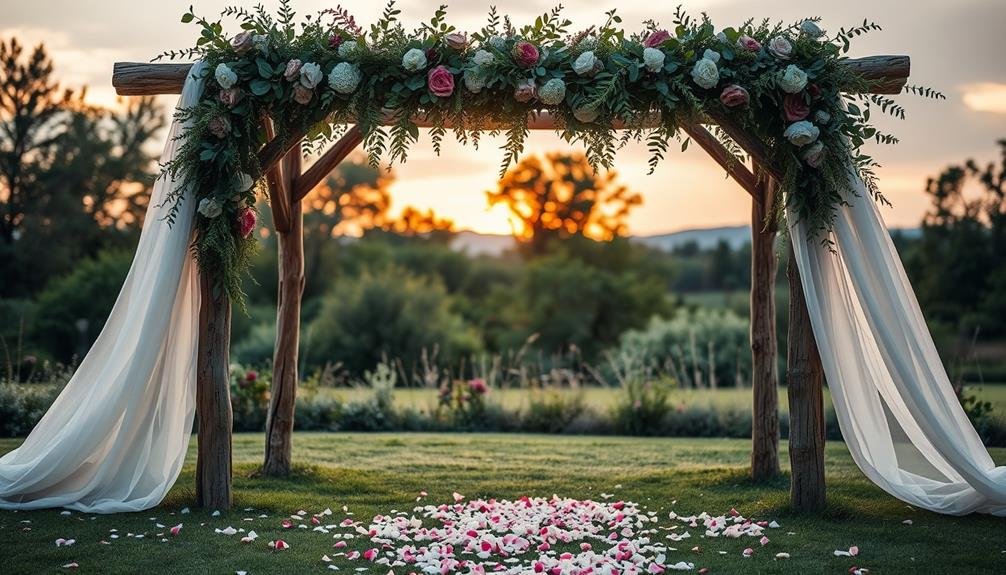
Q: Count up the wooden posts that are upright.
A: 4